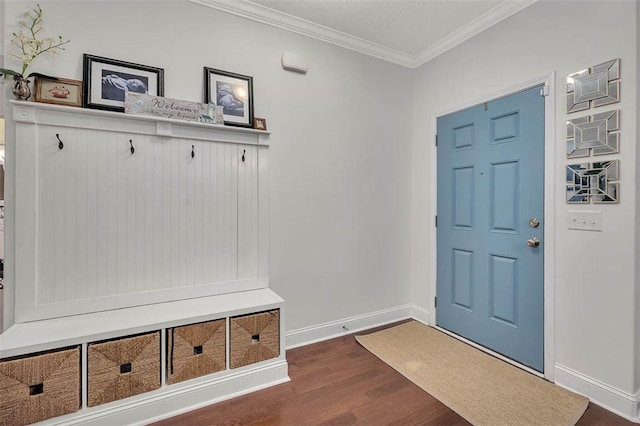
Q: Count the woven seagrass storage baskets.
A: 4